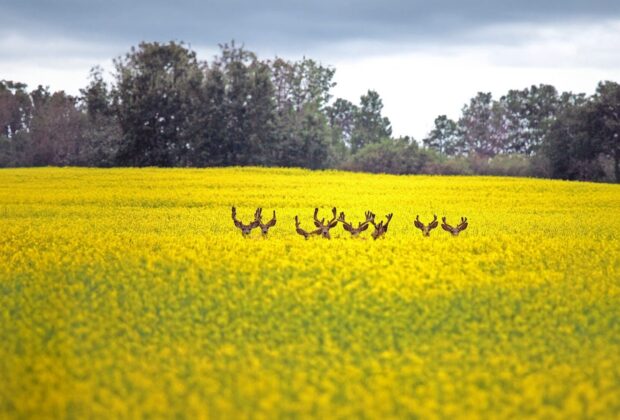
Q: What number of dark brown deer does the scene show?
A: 8